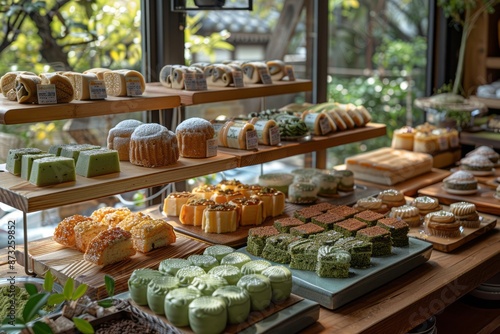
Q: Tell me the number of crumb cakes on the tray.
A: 7